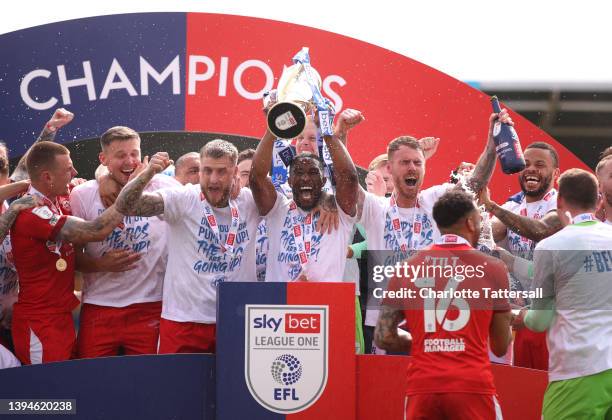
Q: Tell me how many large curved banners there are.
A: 1